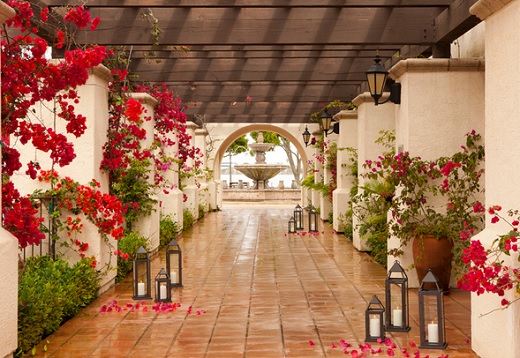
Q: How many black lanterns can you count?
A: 12